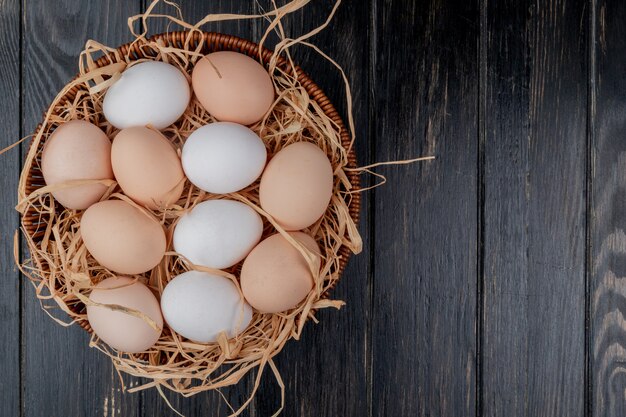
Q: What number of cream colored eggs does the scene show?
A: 7